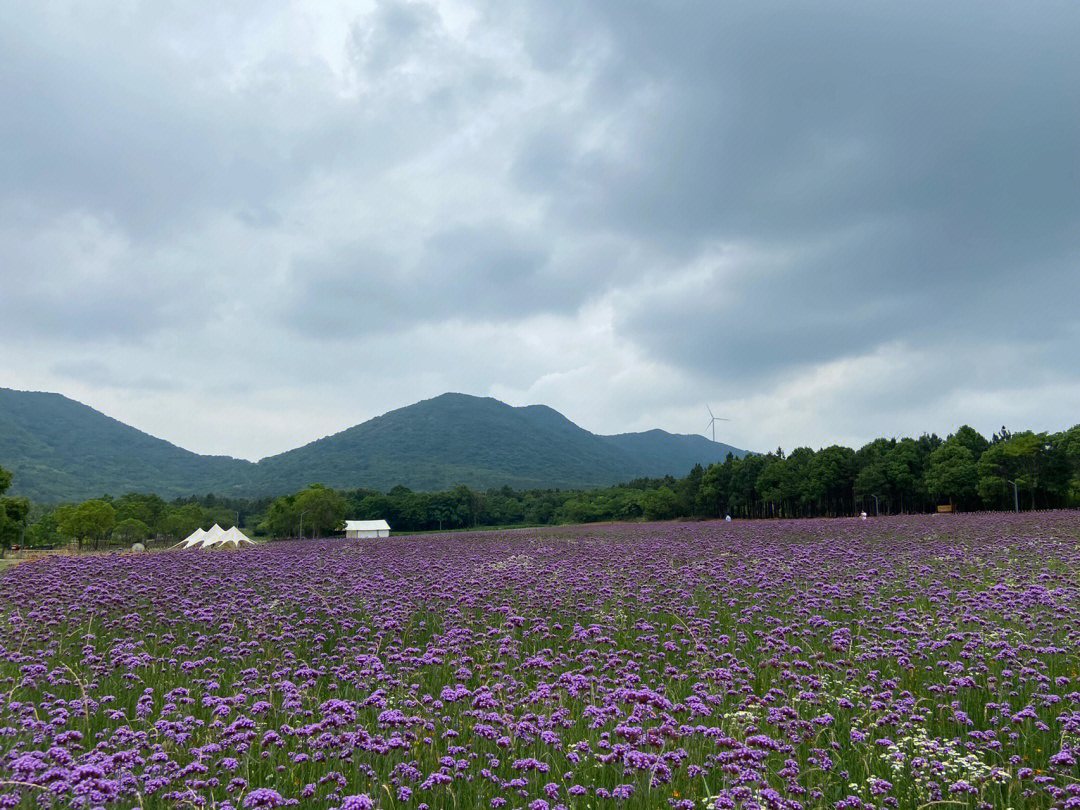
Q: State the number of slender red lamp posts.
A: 0